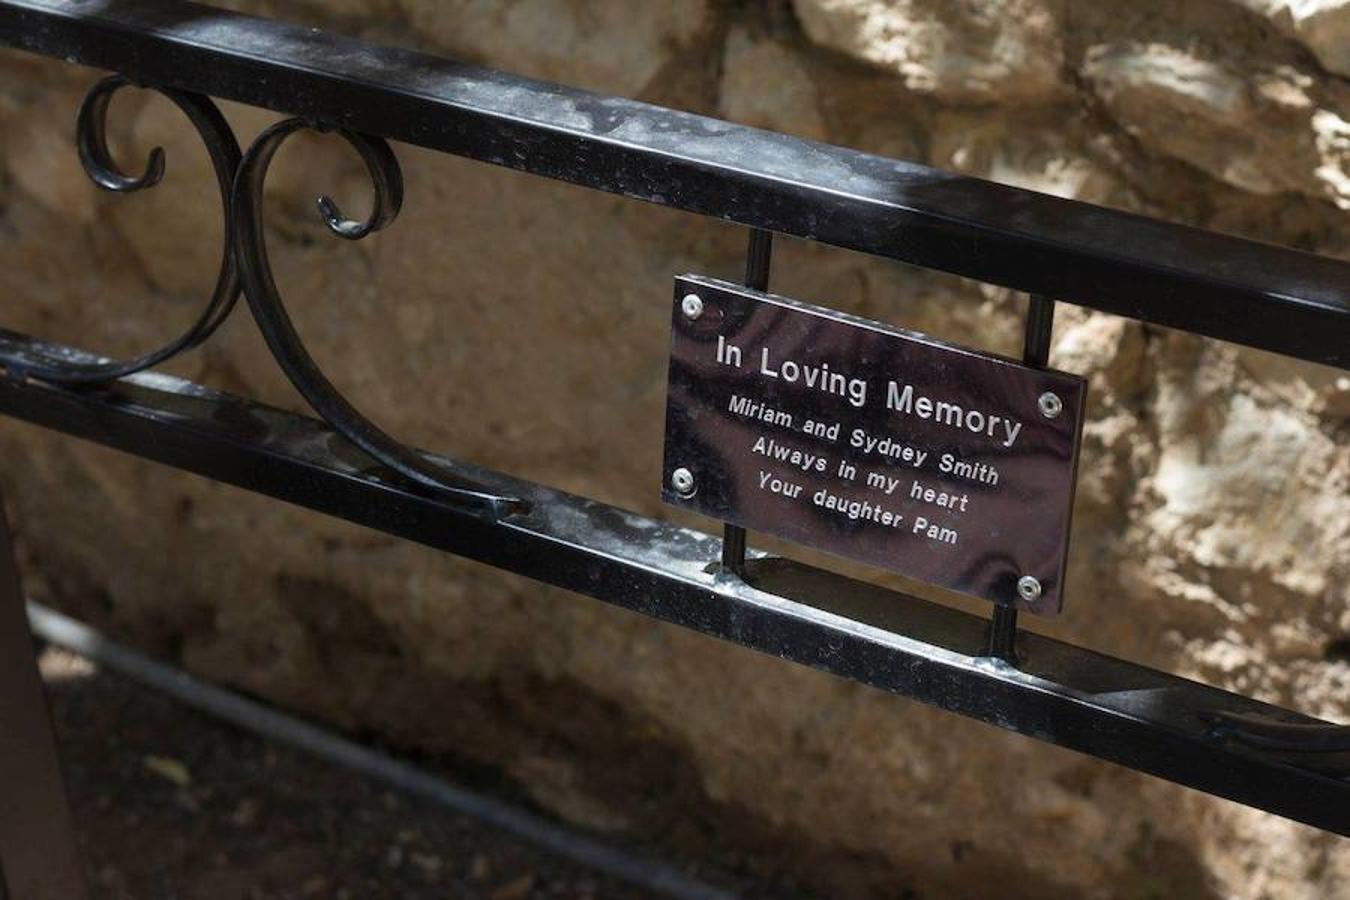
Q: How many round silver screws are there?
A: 4